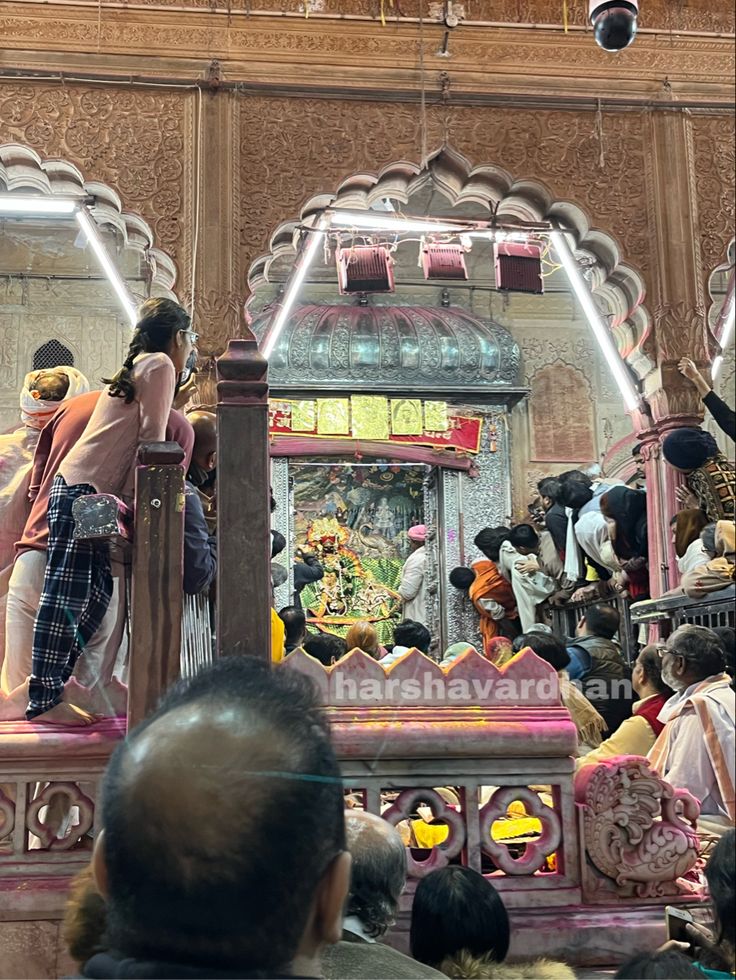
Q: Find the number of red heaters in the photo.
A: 3